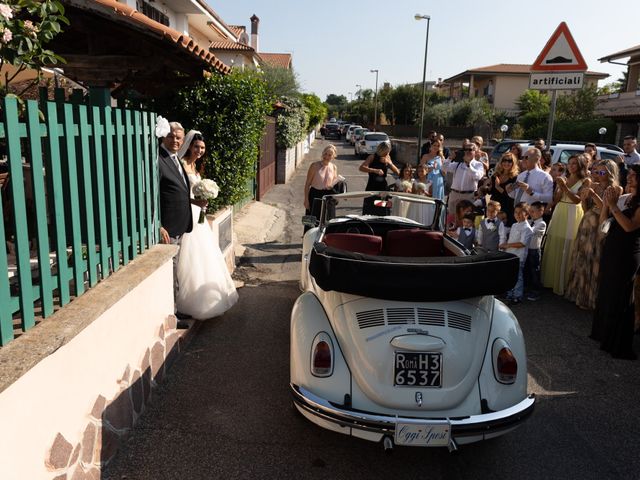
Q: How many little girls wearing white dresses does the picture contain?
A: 2